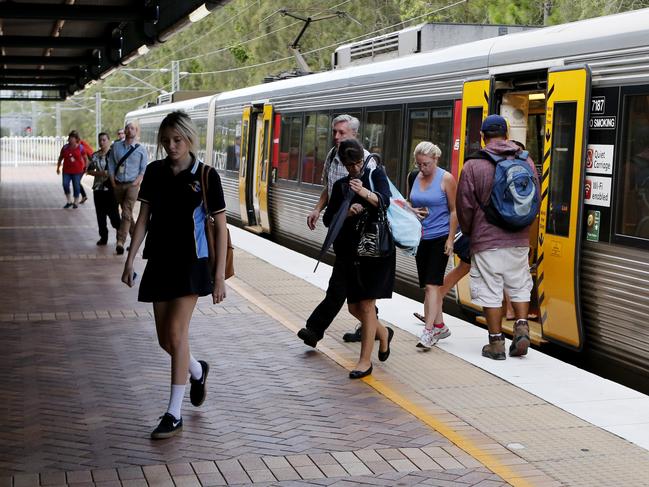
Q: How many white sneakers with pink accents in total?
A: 2